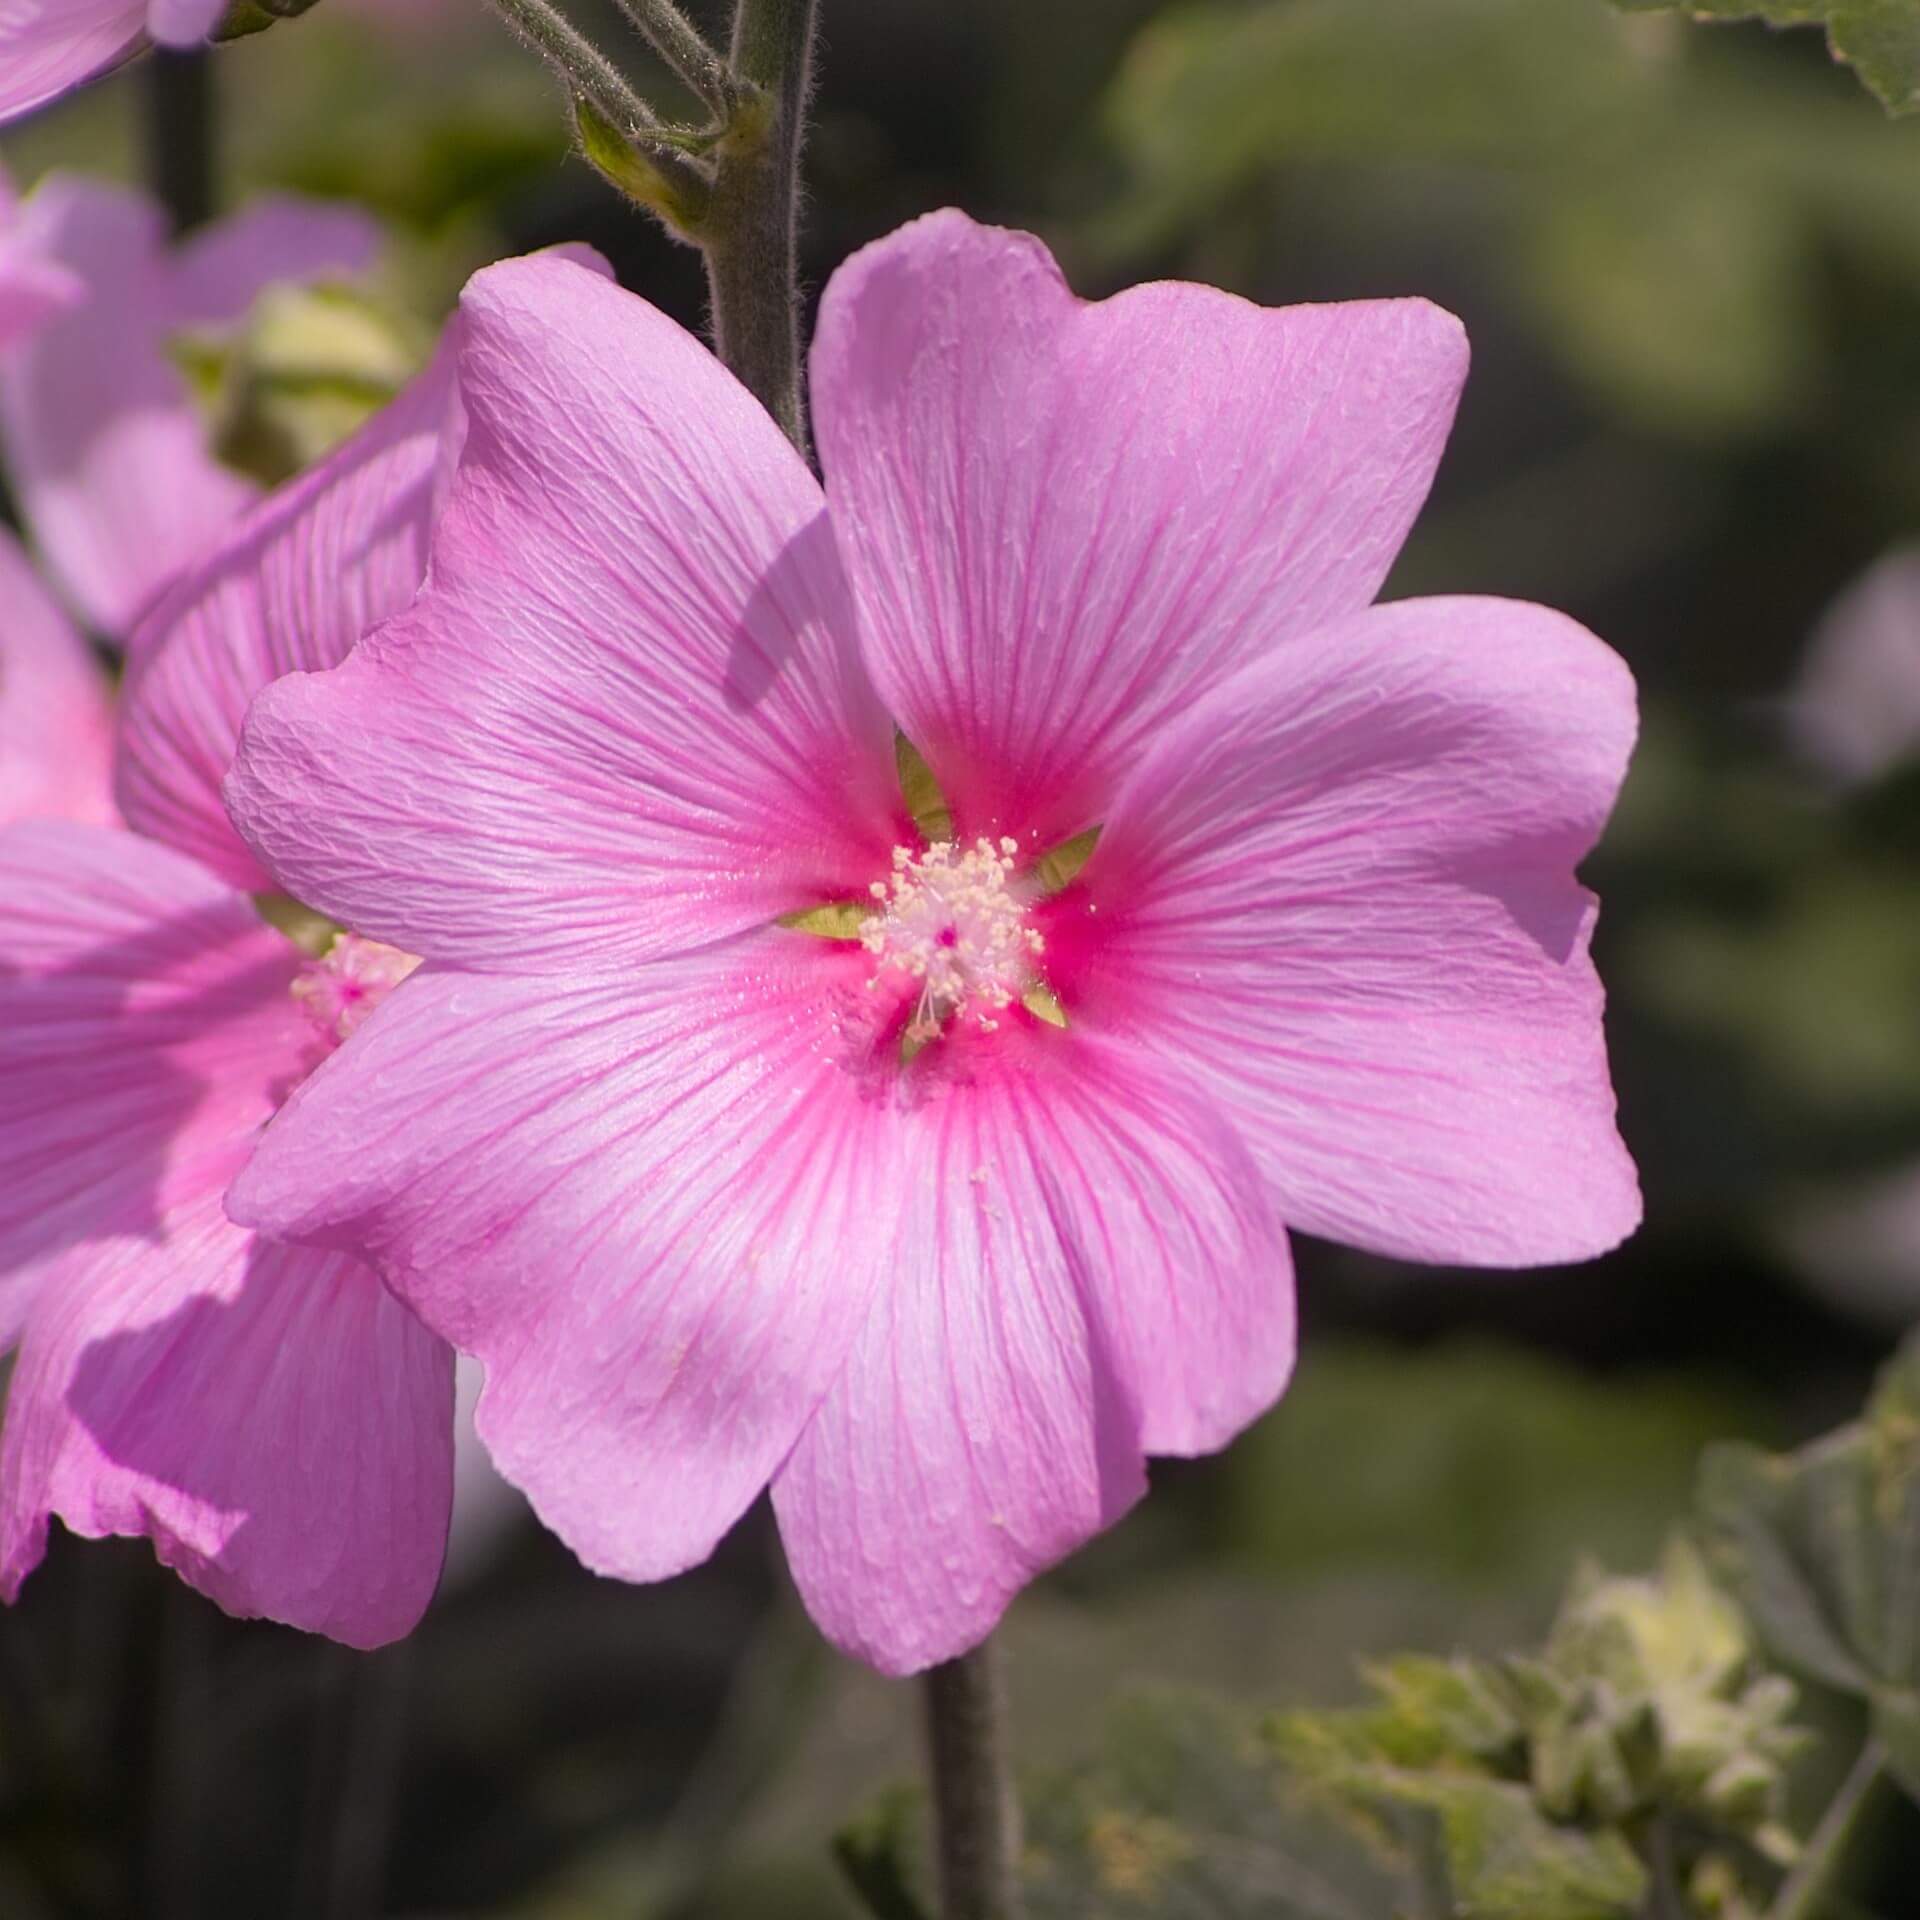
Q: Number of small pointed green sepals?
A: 5